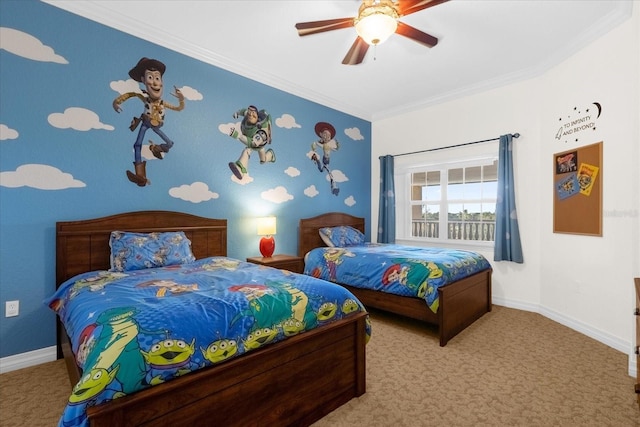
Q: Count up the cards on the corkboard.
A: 3